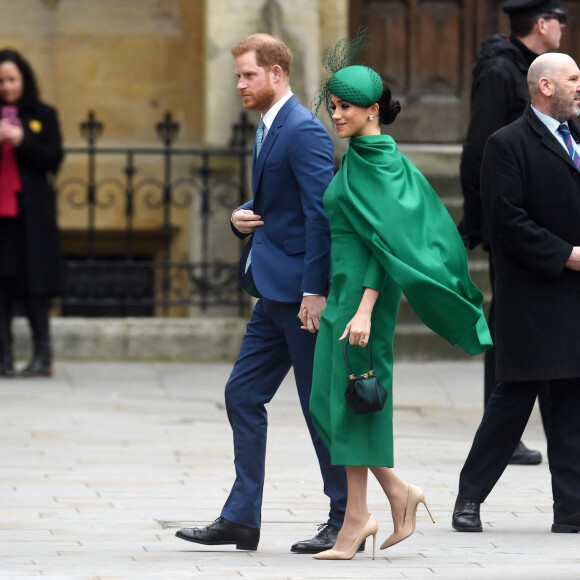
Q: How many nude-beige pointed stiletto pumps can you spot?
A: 2